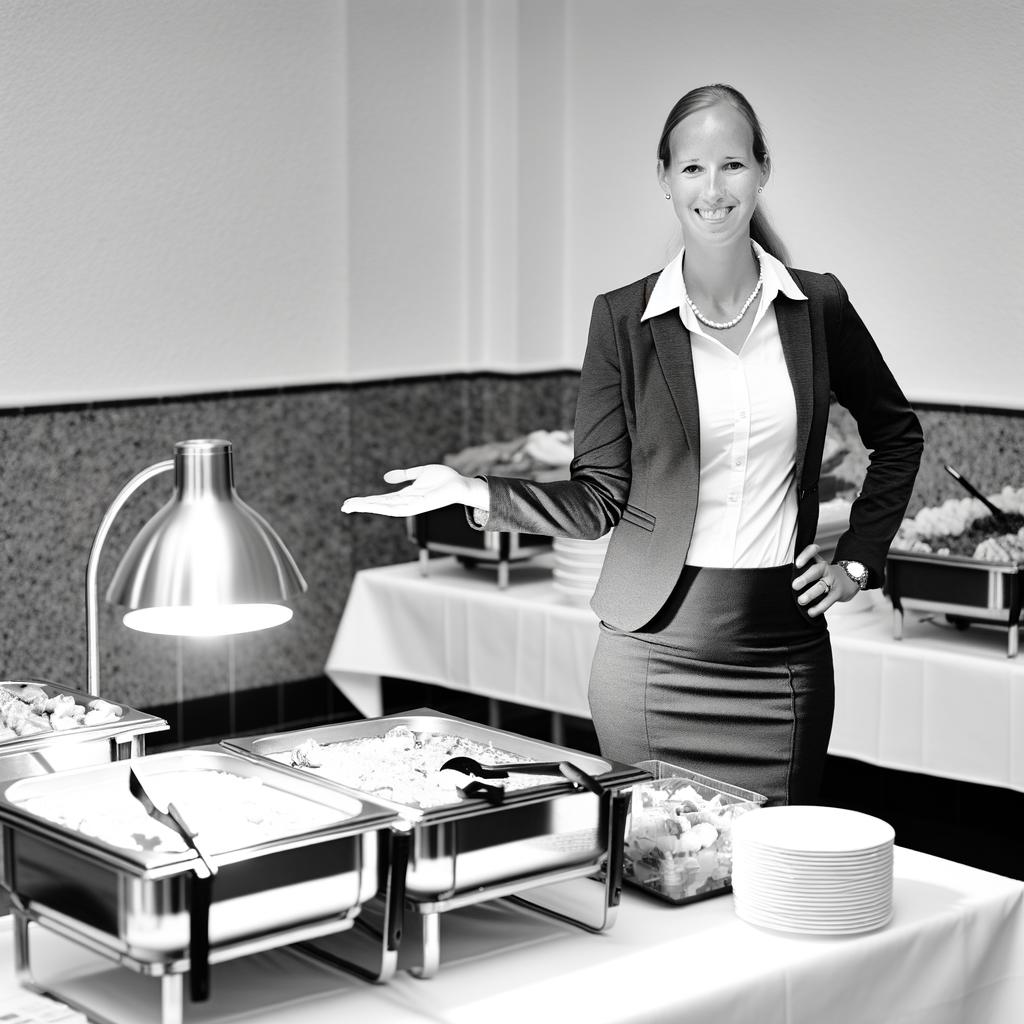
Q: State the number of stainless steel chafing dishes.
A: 5